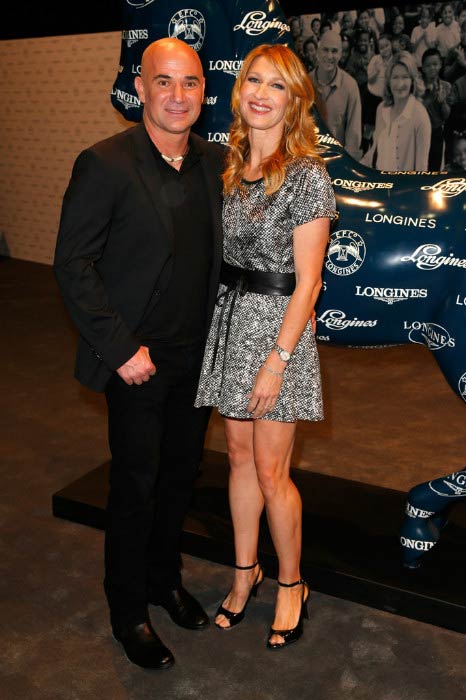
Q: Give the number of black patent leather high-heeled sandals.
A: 2